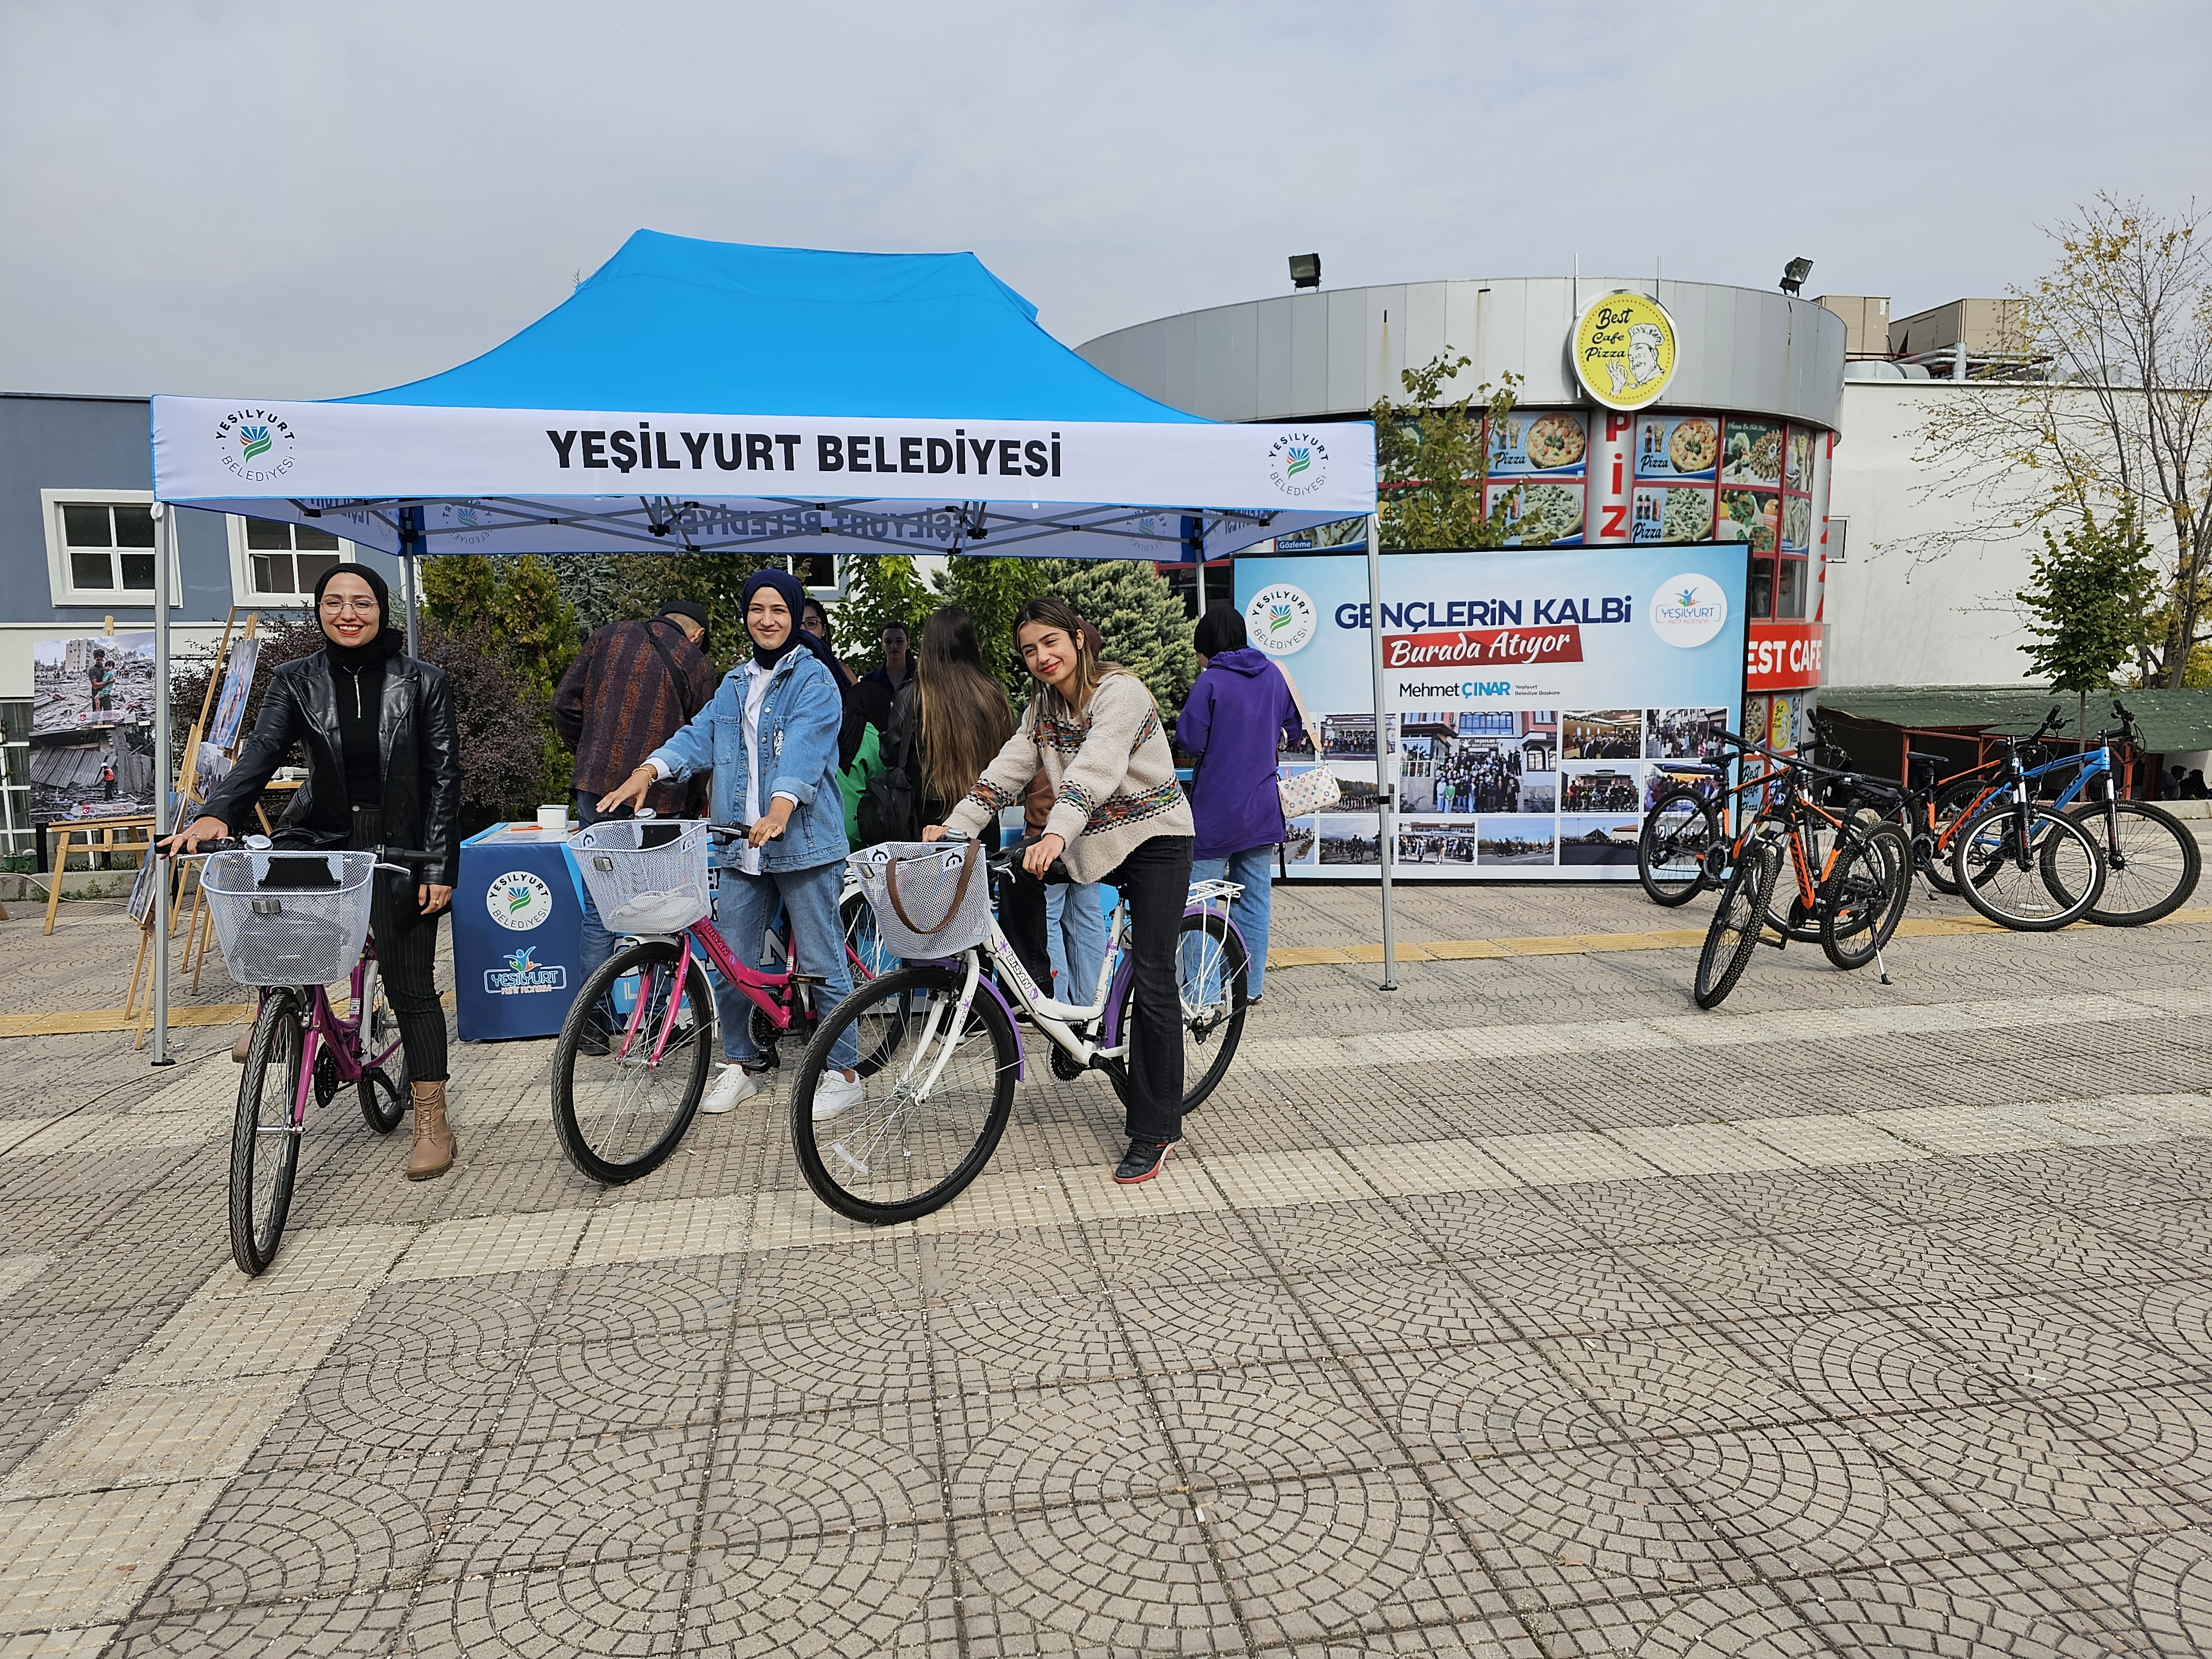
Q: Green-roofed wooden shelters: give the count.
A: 1